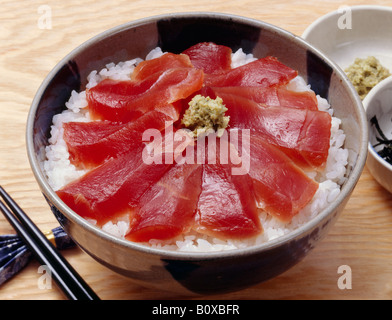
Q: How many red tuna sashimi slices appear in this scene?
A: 11